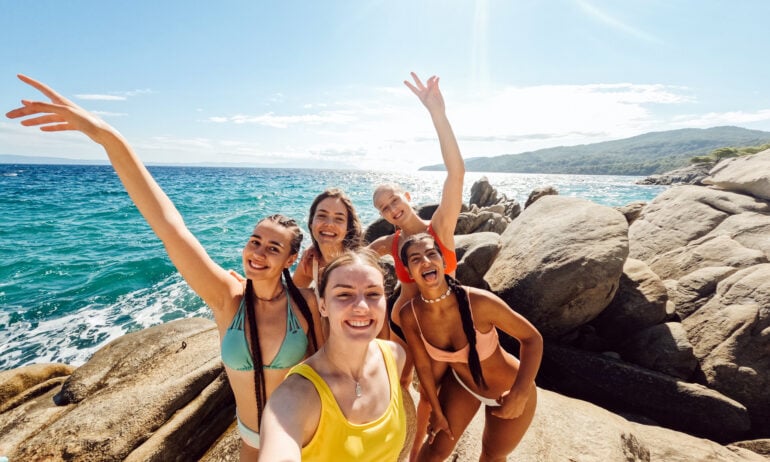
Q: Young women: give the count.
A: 5